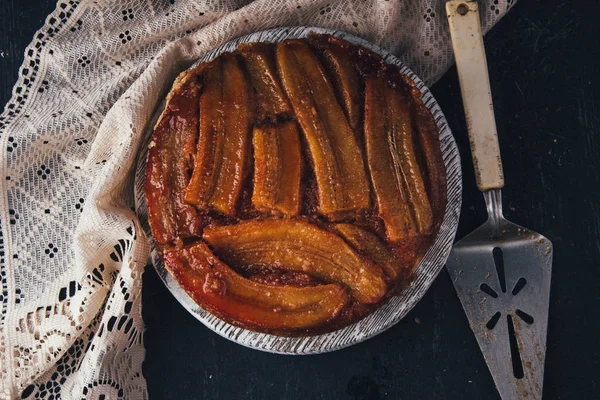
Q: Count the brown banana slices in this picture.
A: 11